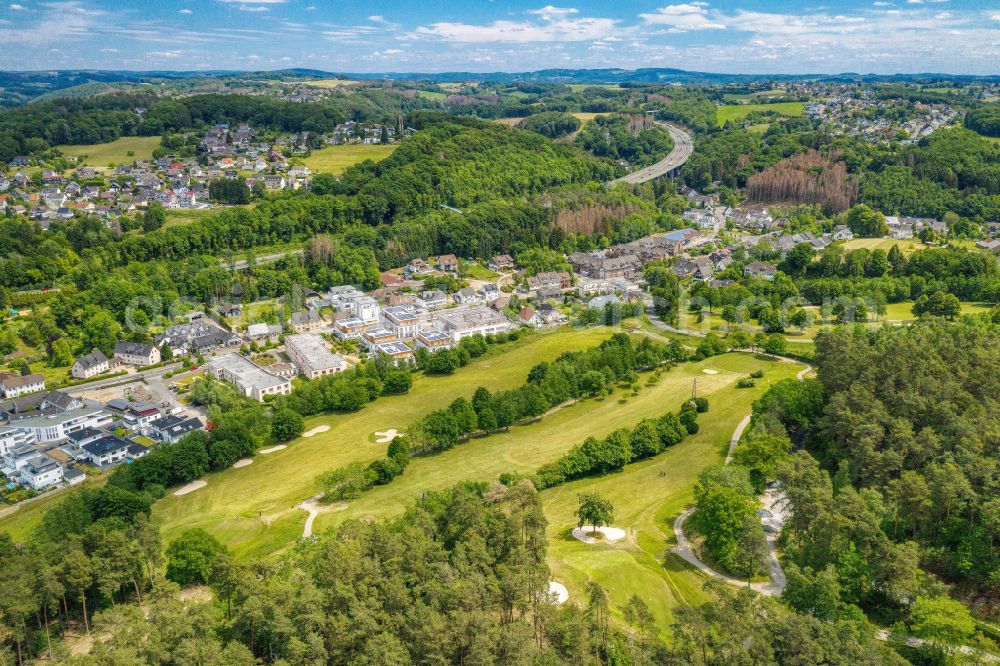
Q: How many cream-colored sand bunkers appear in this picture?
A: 8